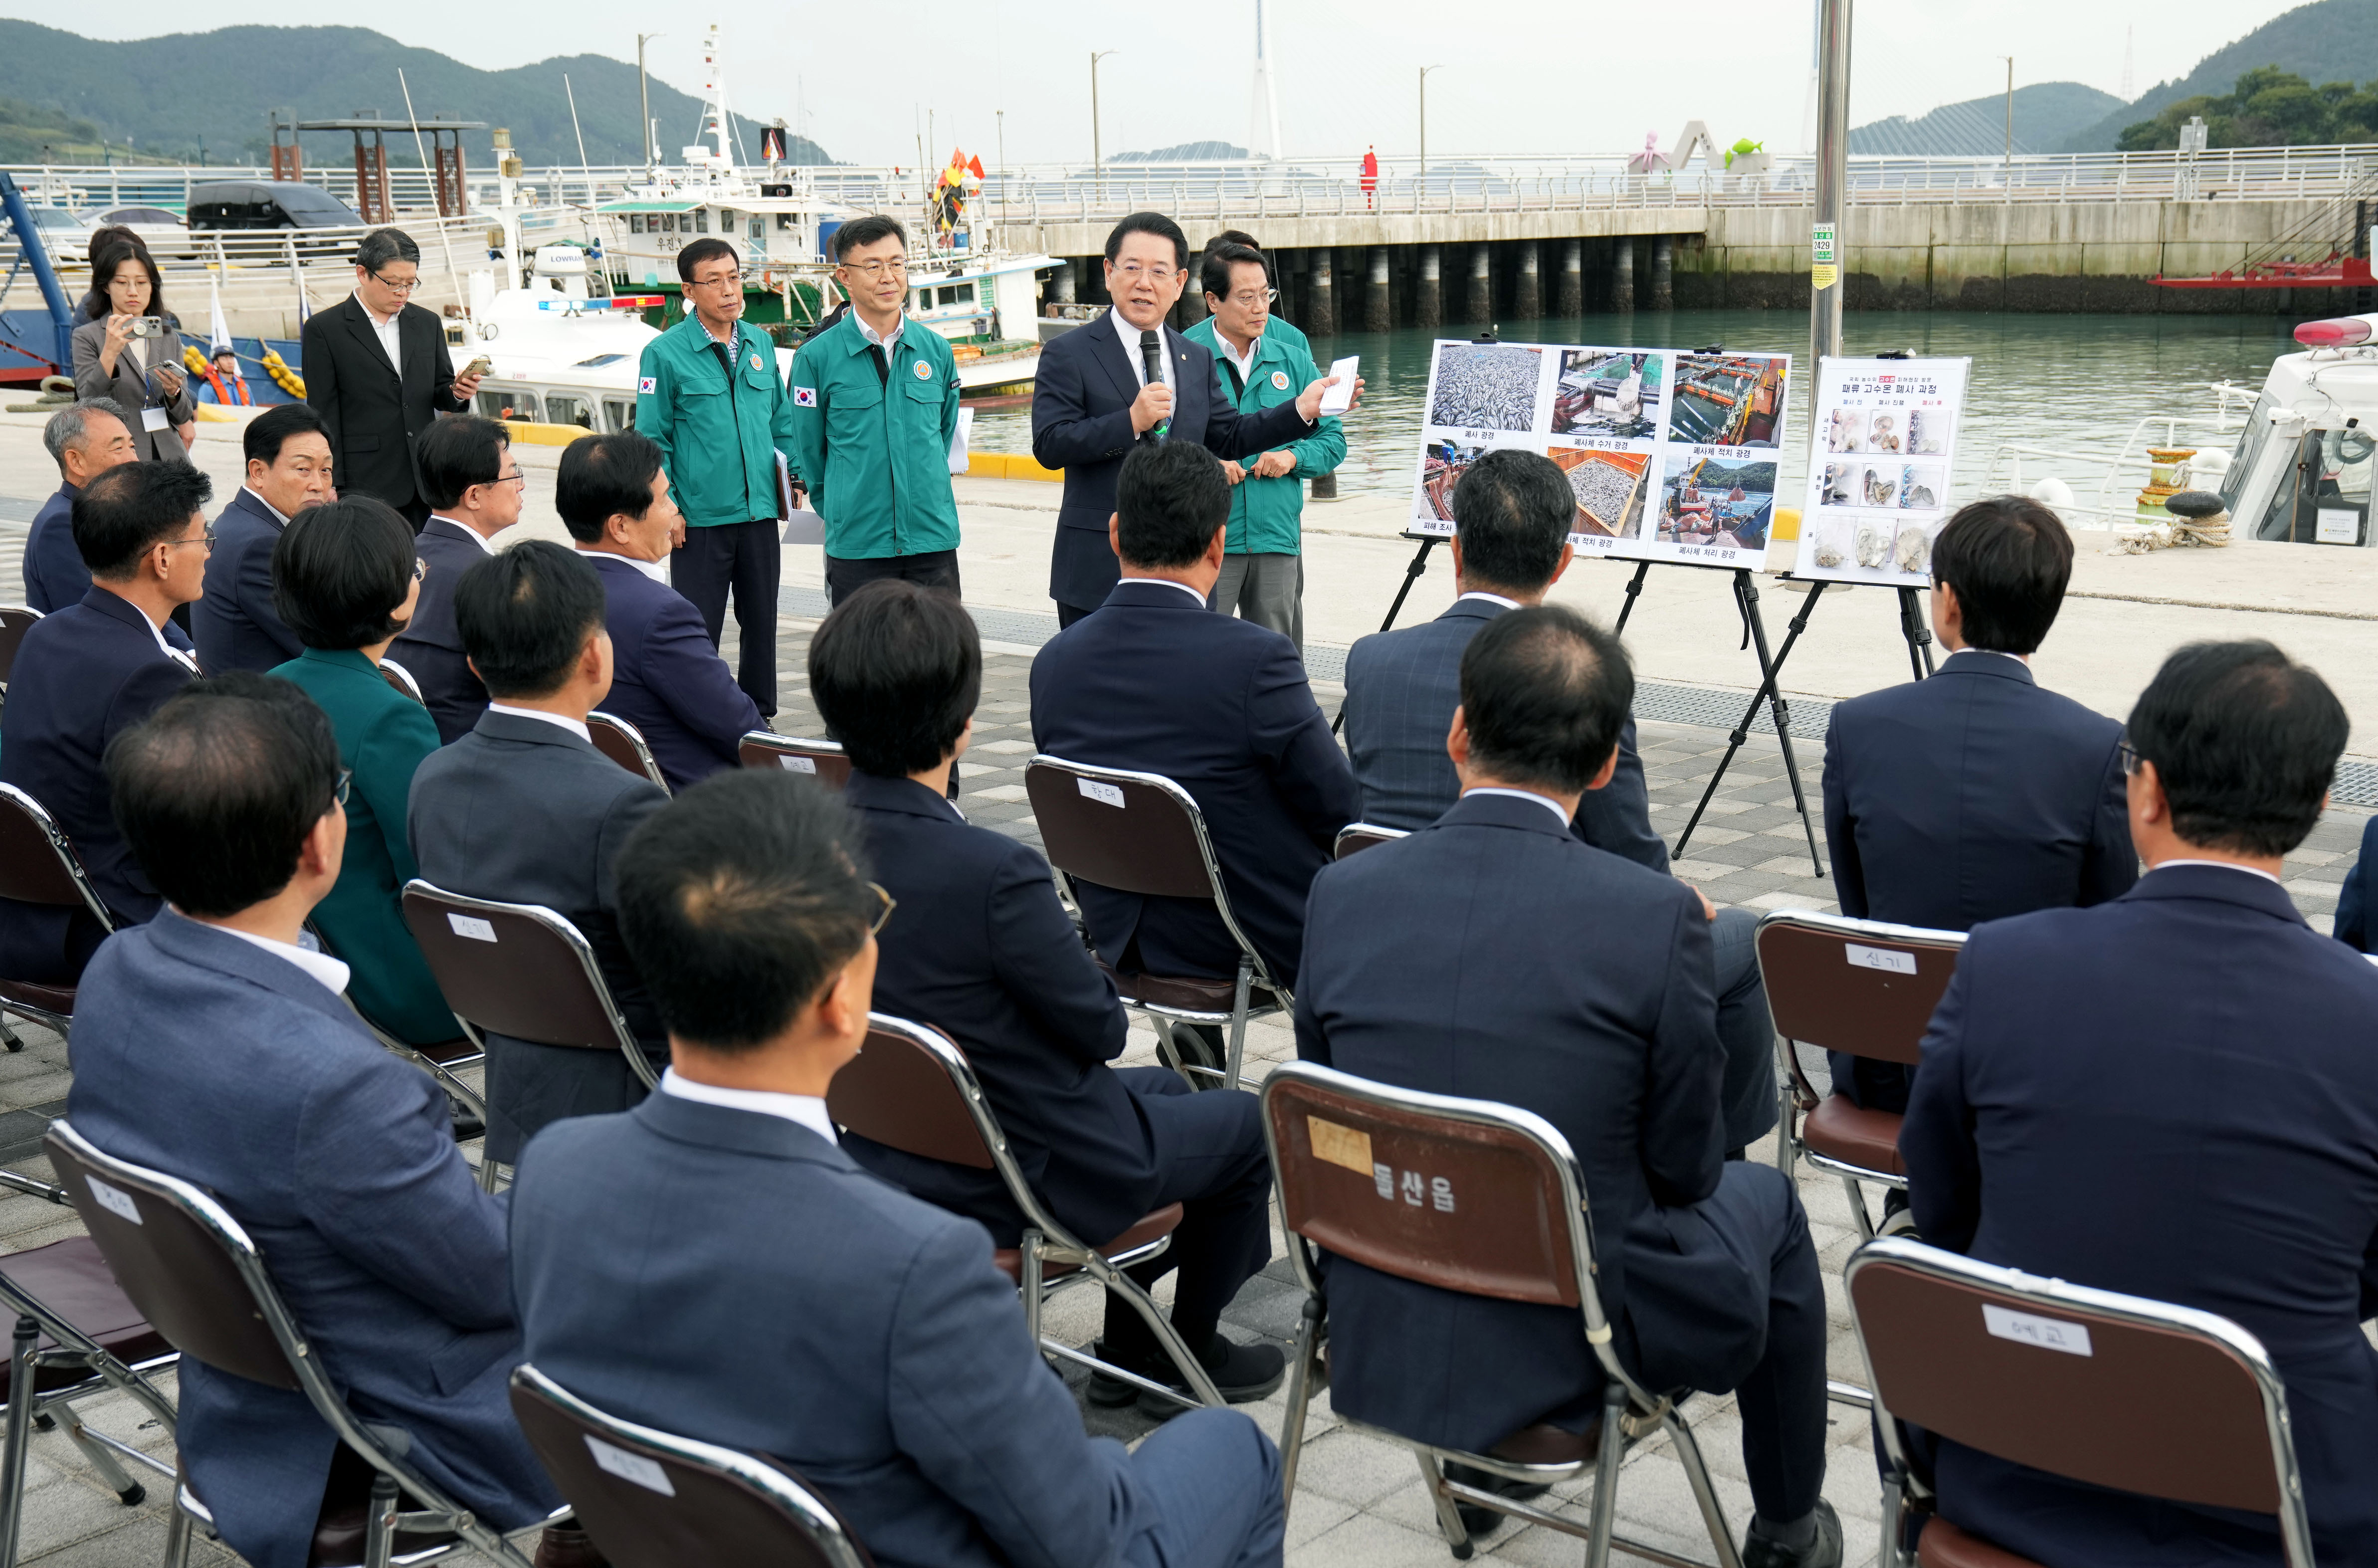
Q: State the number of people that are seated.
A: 15